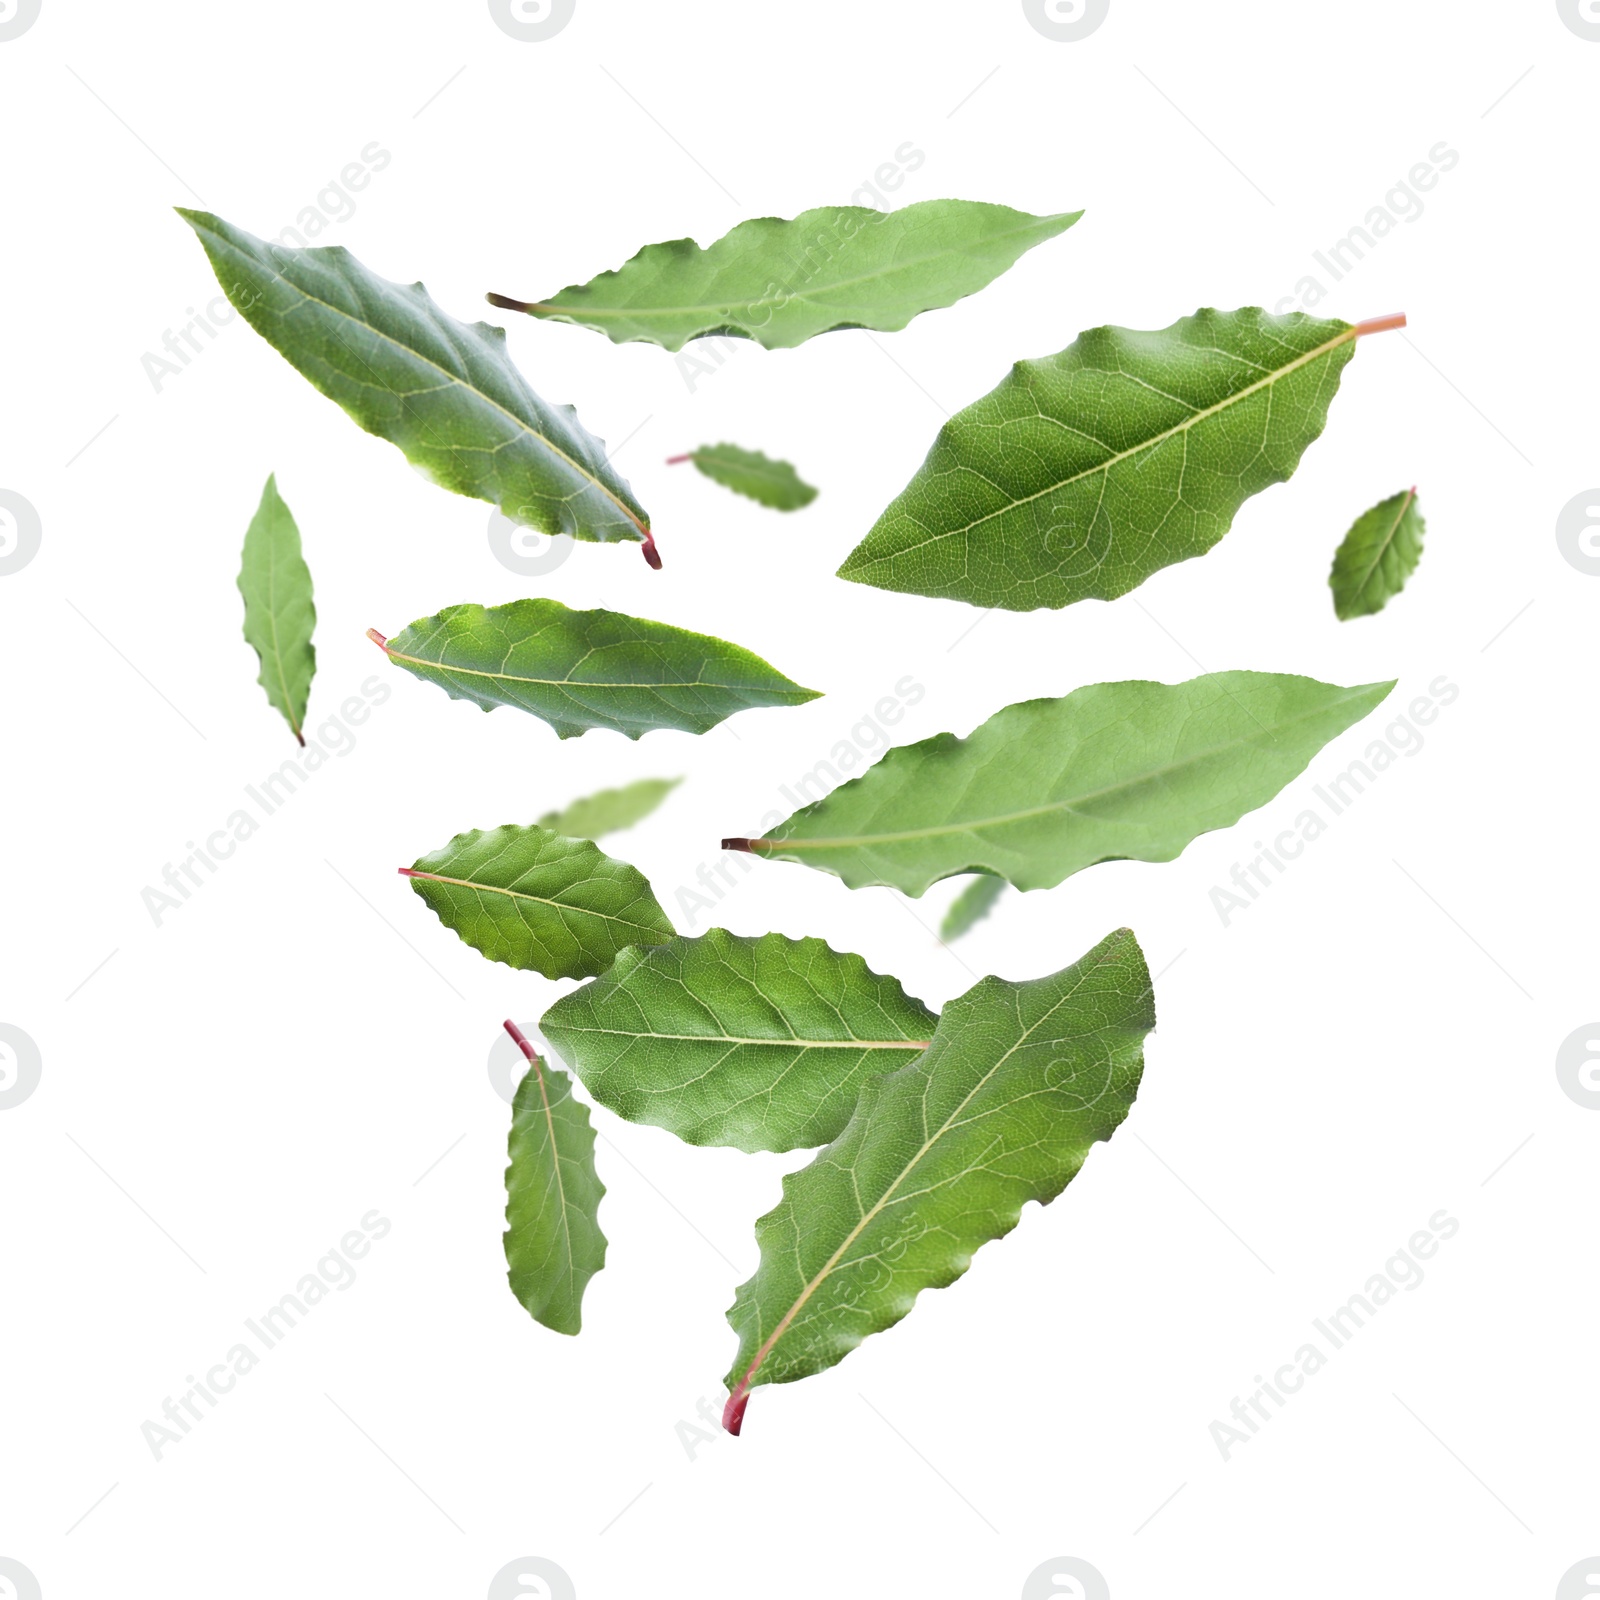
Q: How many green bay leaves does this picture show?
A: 14